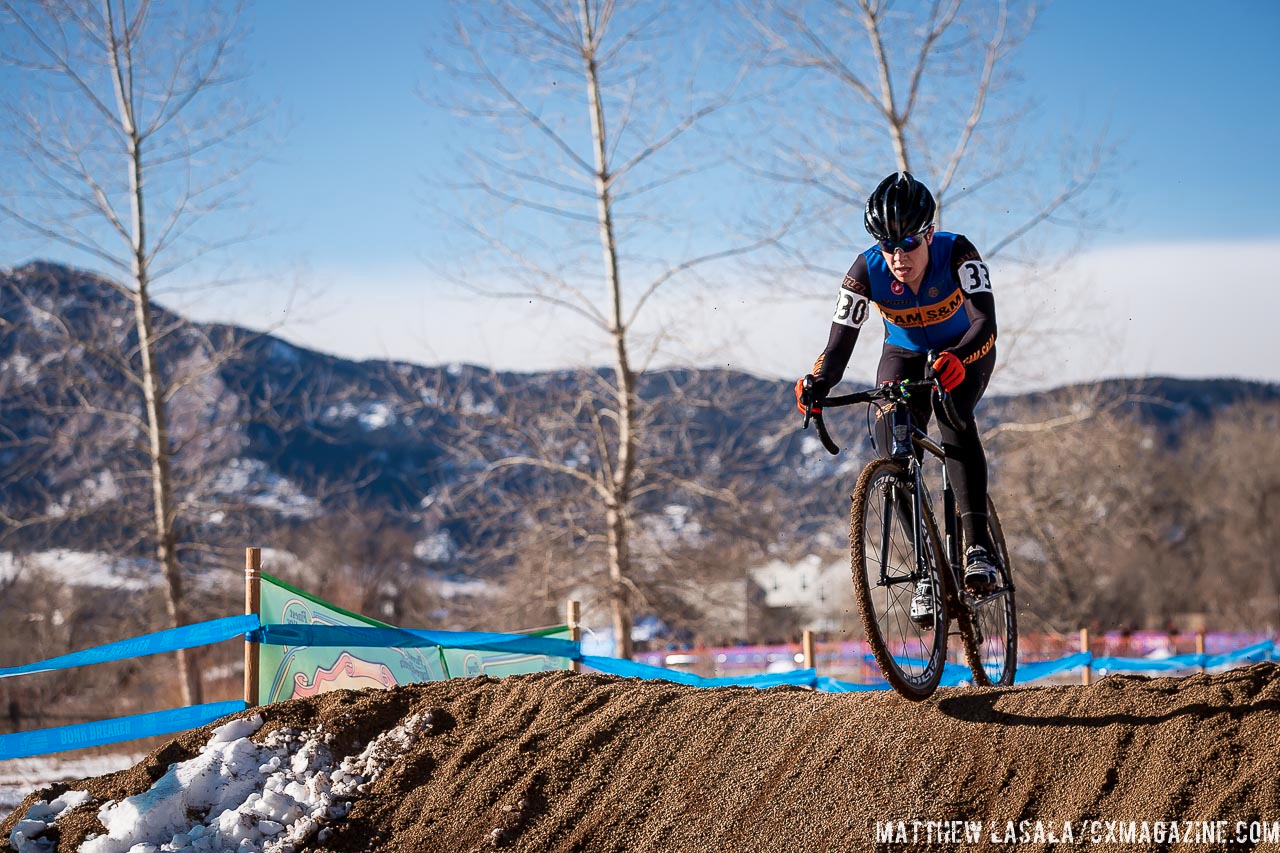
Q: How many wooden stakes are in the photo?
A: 5